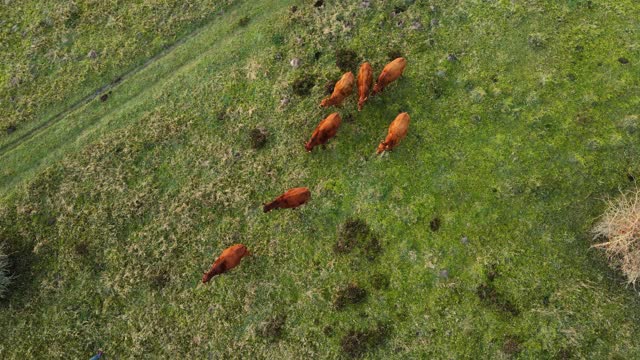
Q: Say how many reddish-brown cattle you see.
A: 7